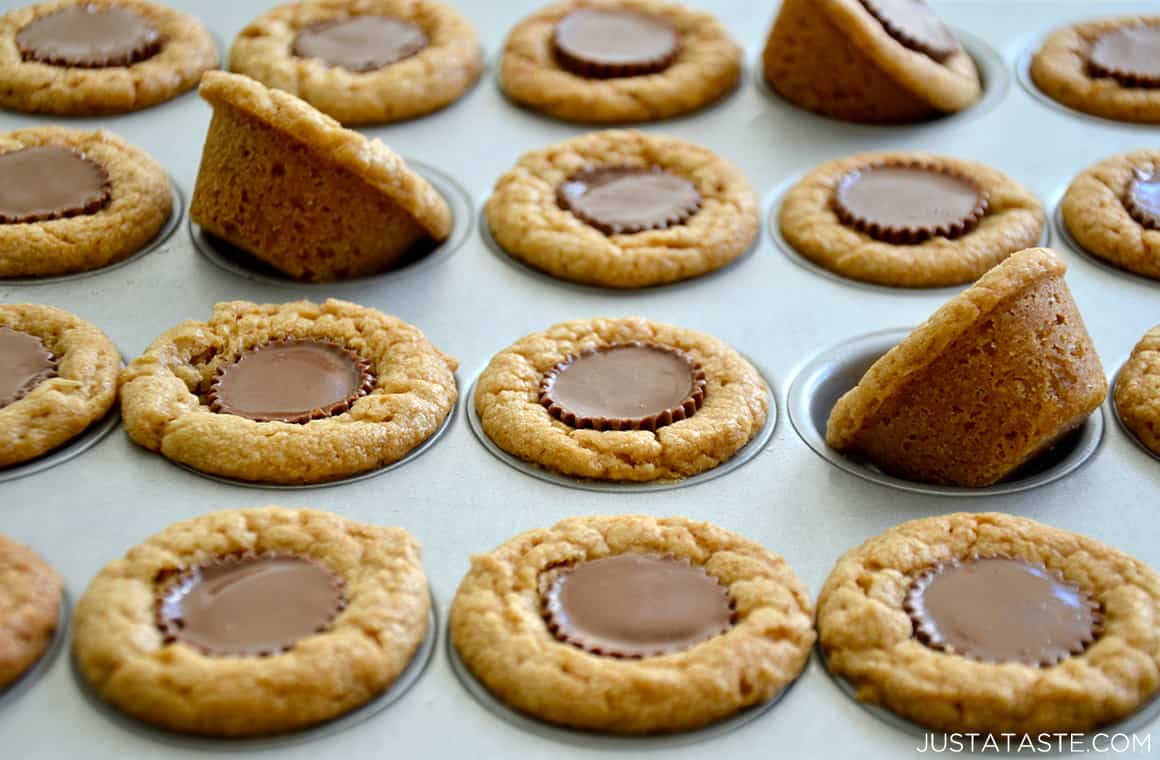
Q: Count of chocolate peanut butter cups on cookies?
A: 15